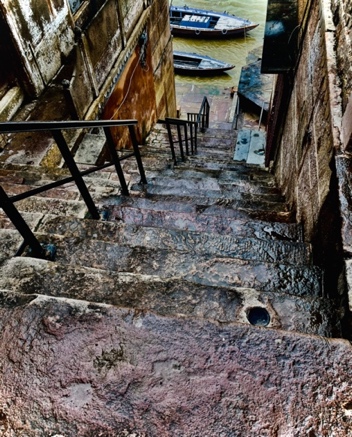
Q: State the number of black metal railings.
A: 3